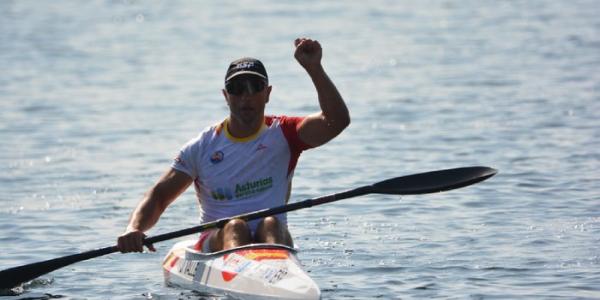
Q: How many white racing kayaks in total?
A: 1